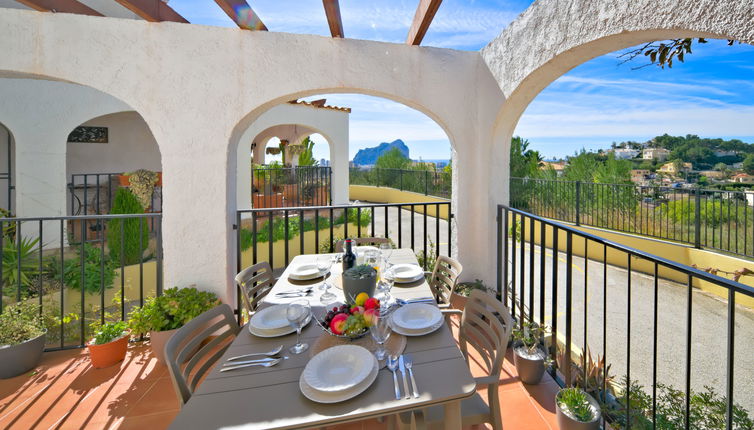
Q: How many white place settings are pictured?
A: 6